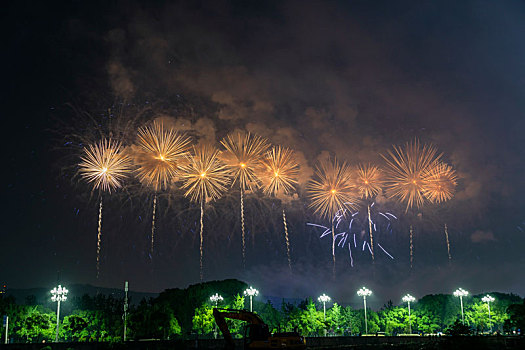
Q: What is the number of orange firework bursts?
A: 9